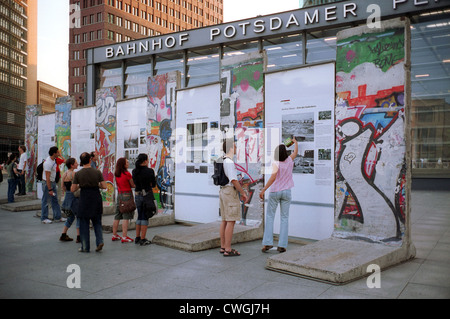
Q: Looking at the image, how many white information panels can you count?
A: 5